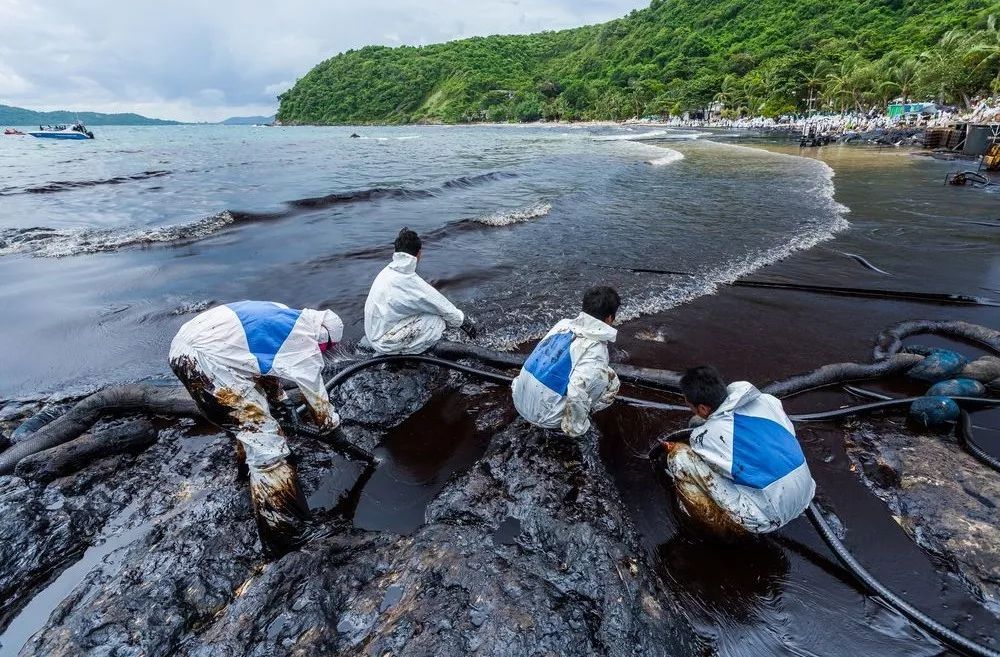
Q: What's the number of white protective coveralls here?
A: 4